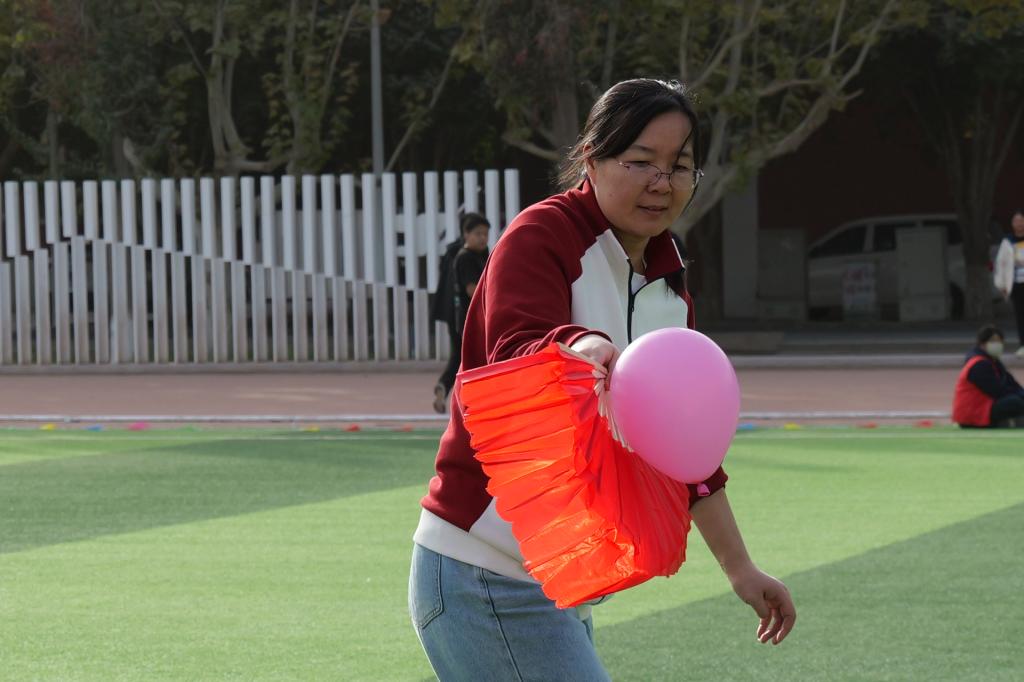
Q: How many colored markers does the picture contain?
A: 11